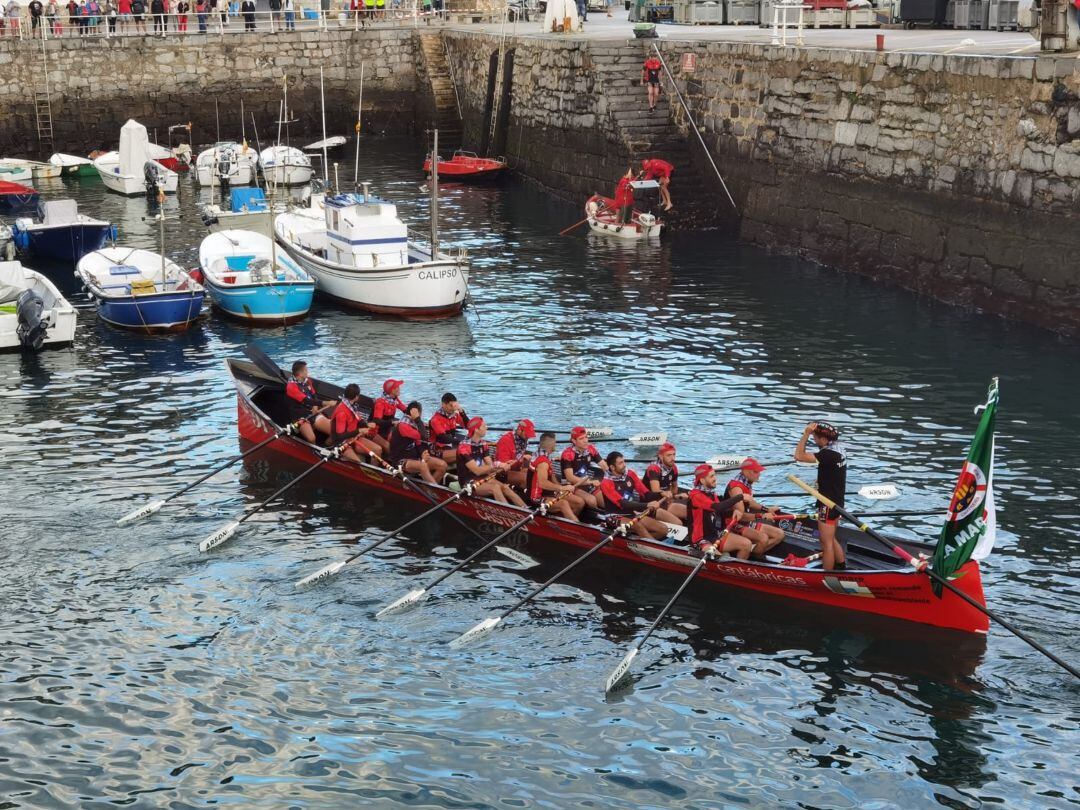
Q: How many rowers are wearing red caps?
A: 7